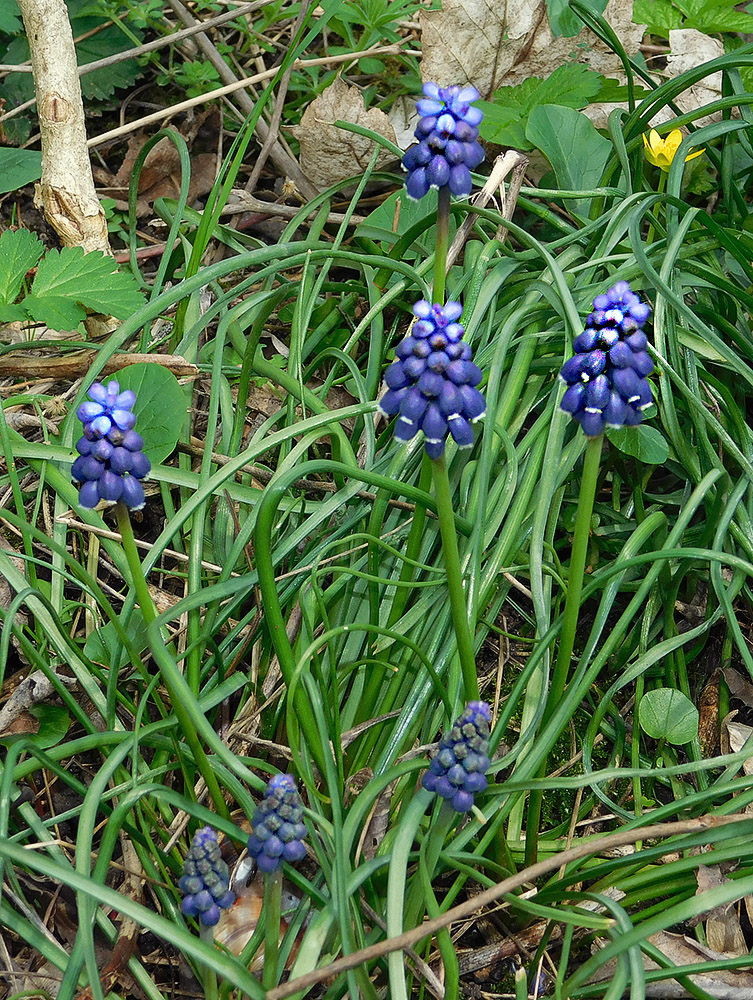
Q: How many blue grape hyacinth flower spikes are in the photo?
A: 7